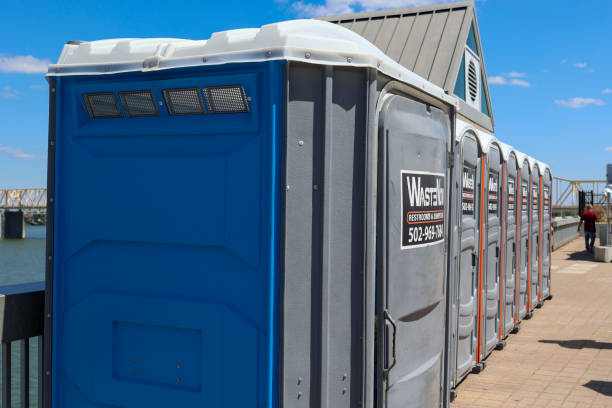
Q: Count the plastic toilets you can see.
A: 7